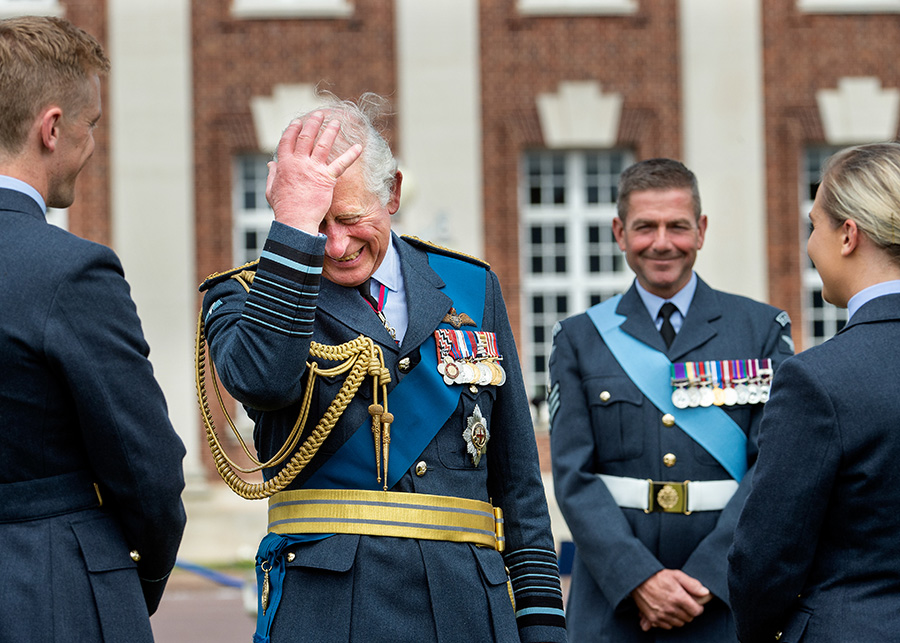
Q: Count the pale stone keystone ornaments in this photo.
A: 3